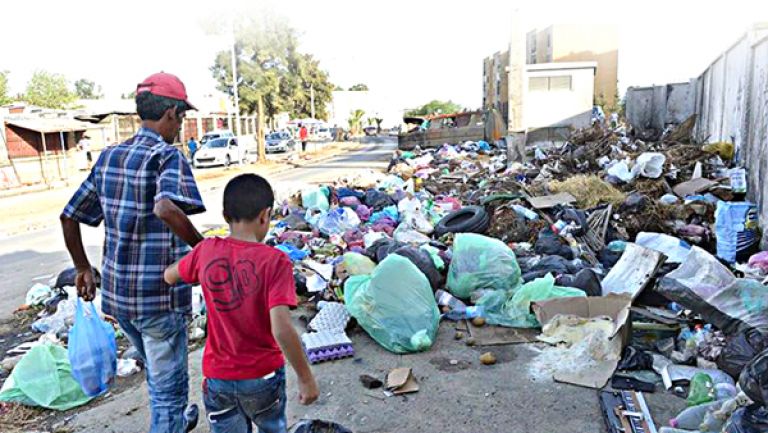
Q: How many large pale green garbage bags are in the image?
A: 4